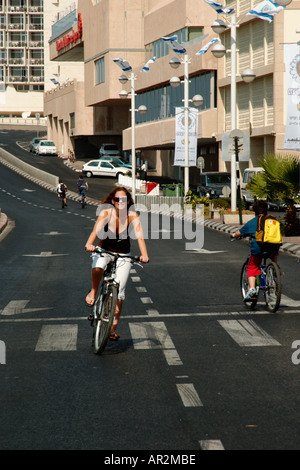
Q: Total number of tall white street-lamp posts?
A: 3